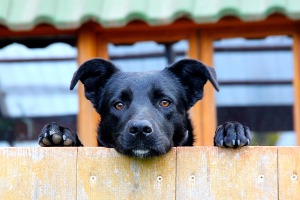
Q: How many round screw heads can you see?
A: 5